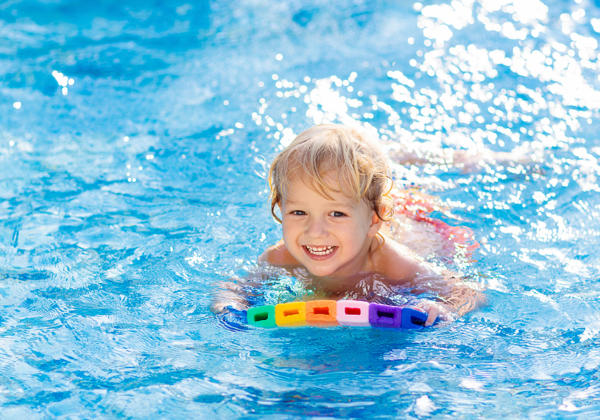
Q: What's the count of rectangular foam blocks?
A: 6